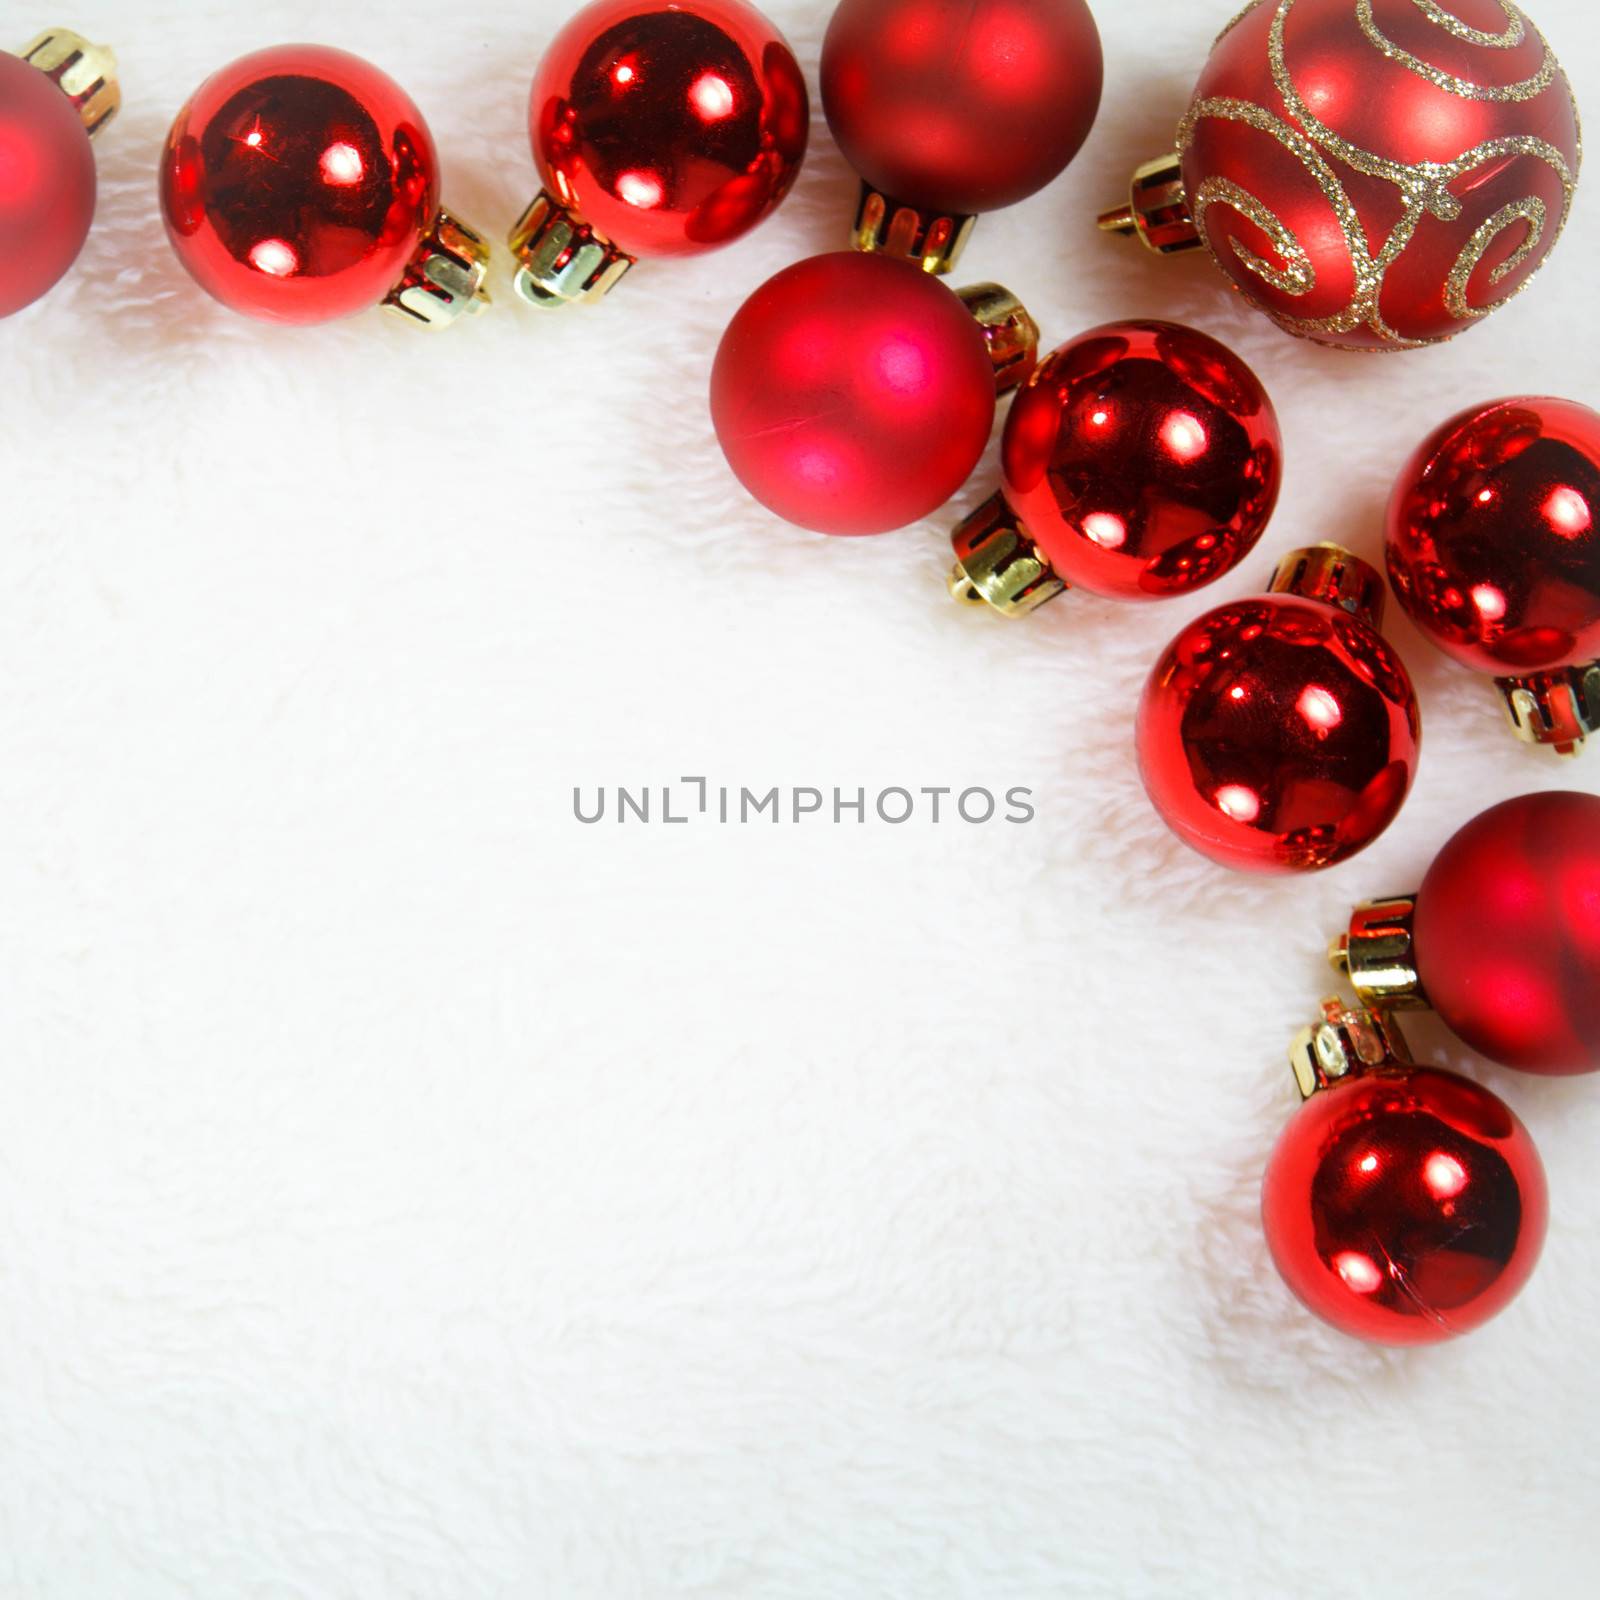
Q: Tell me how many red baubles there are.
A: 11